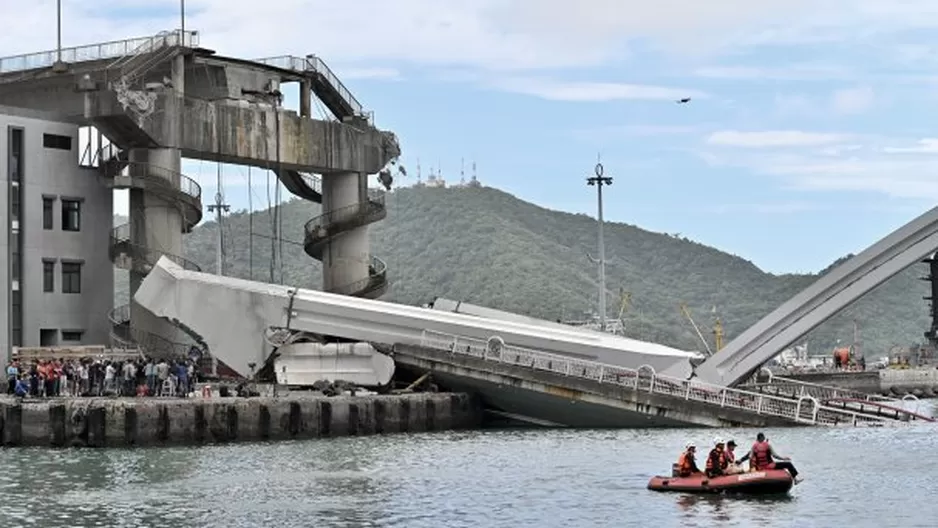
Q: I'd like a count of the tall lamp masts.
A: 2